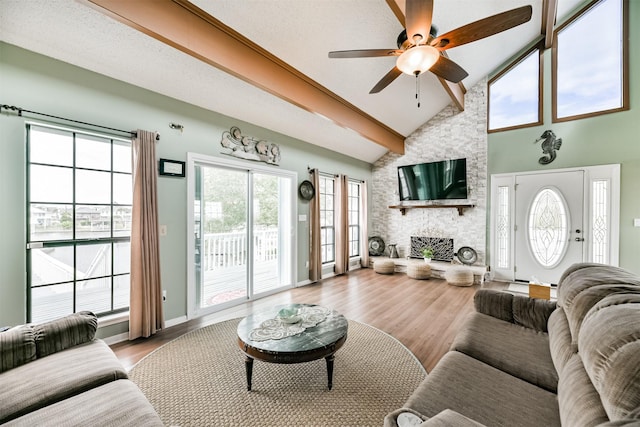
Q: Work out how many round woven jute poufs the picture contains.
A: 3